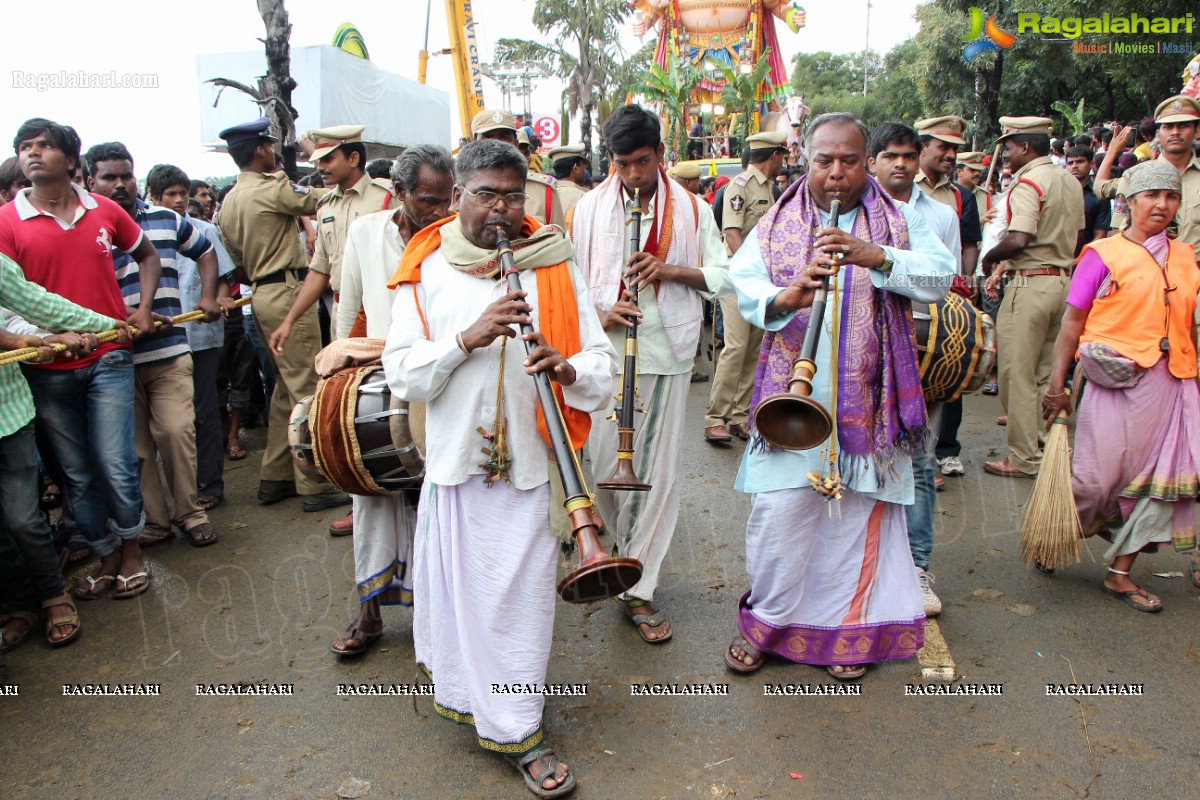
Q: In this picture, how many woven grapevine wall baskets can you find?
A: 0